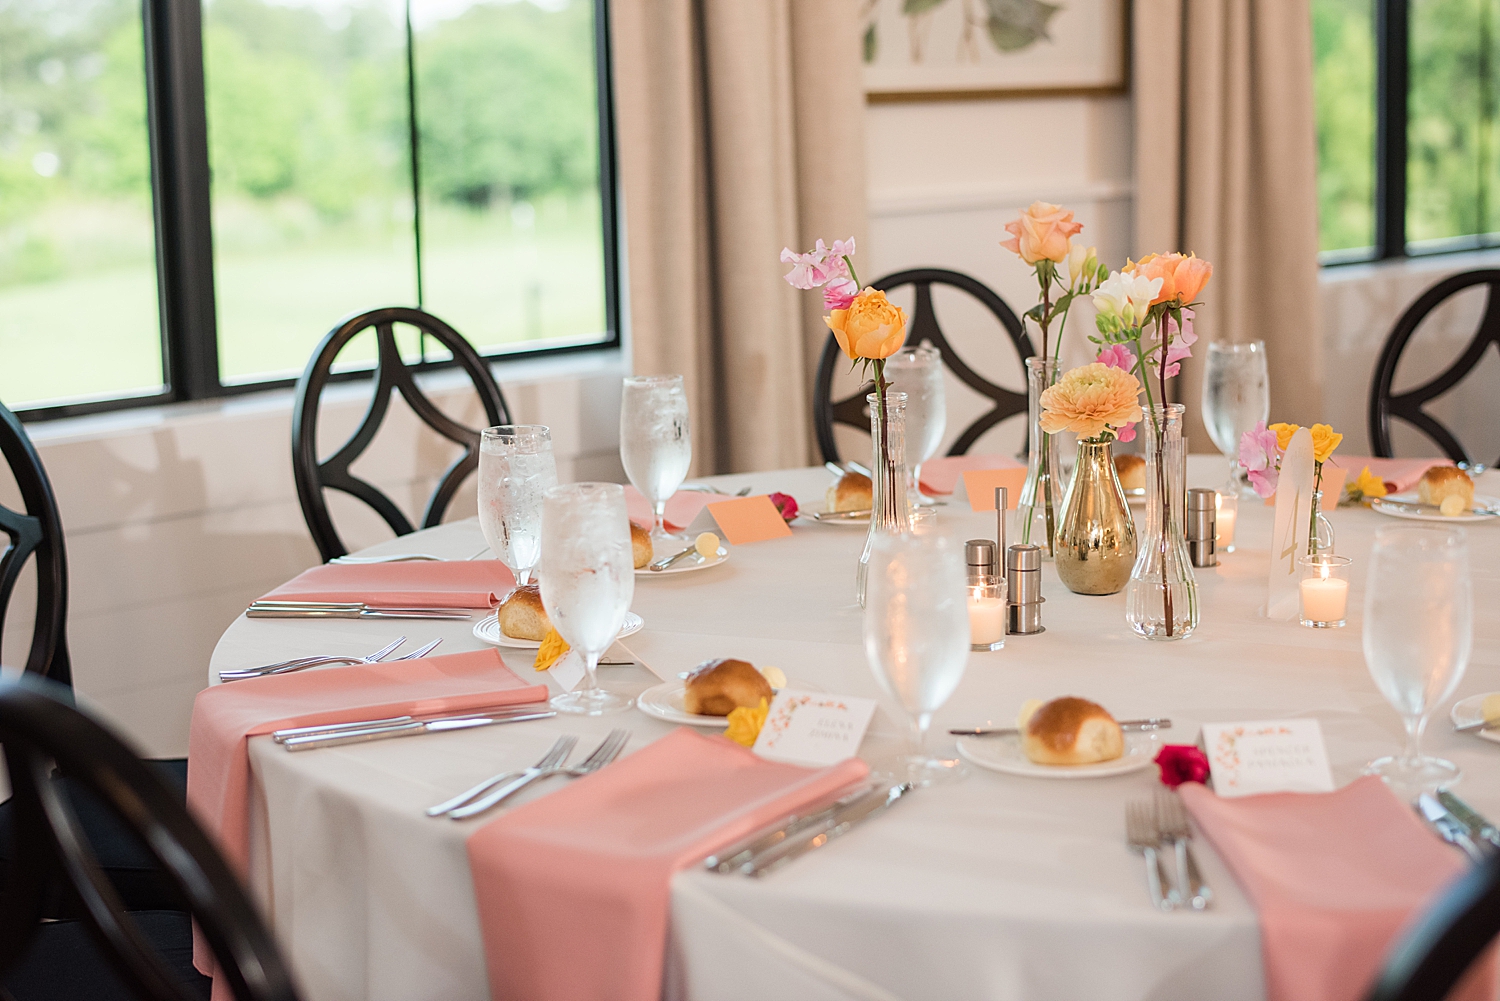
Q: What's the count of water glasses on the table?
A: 7